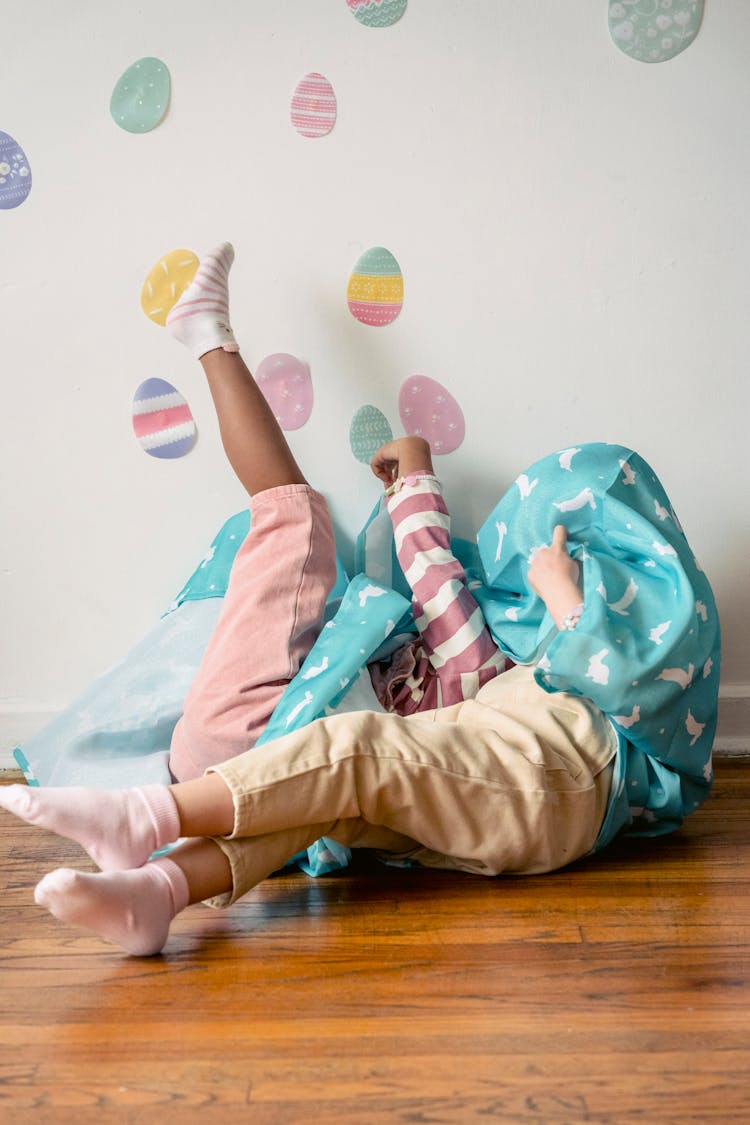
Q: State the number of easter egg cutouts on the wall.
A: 11